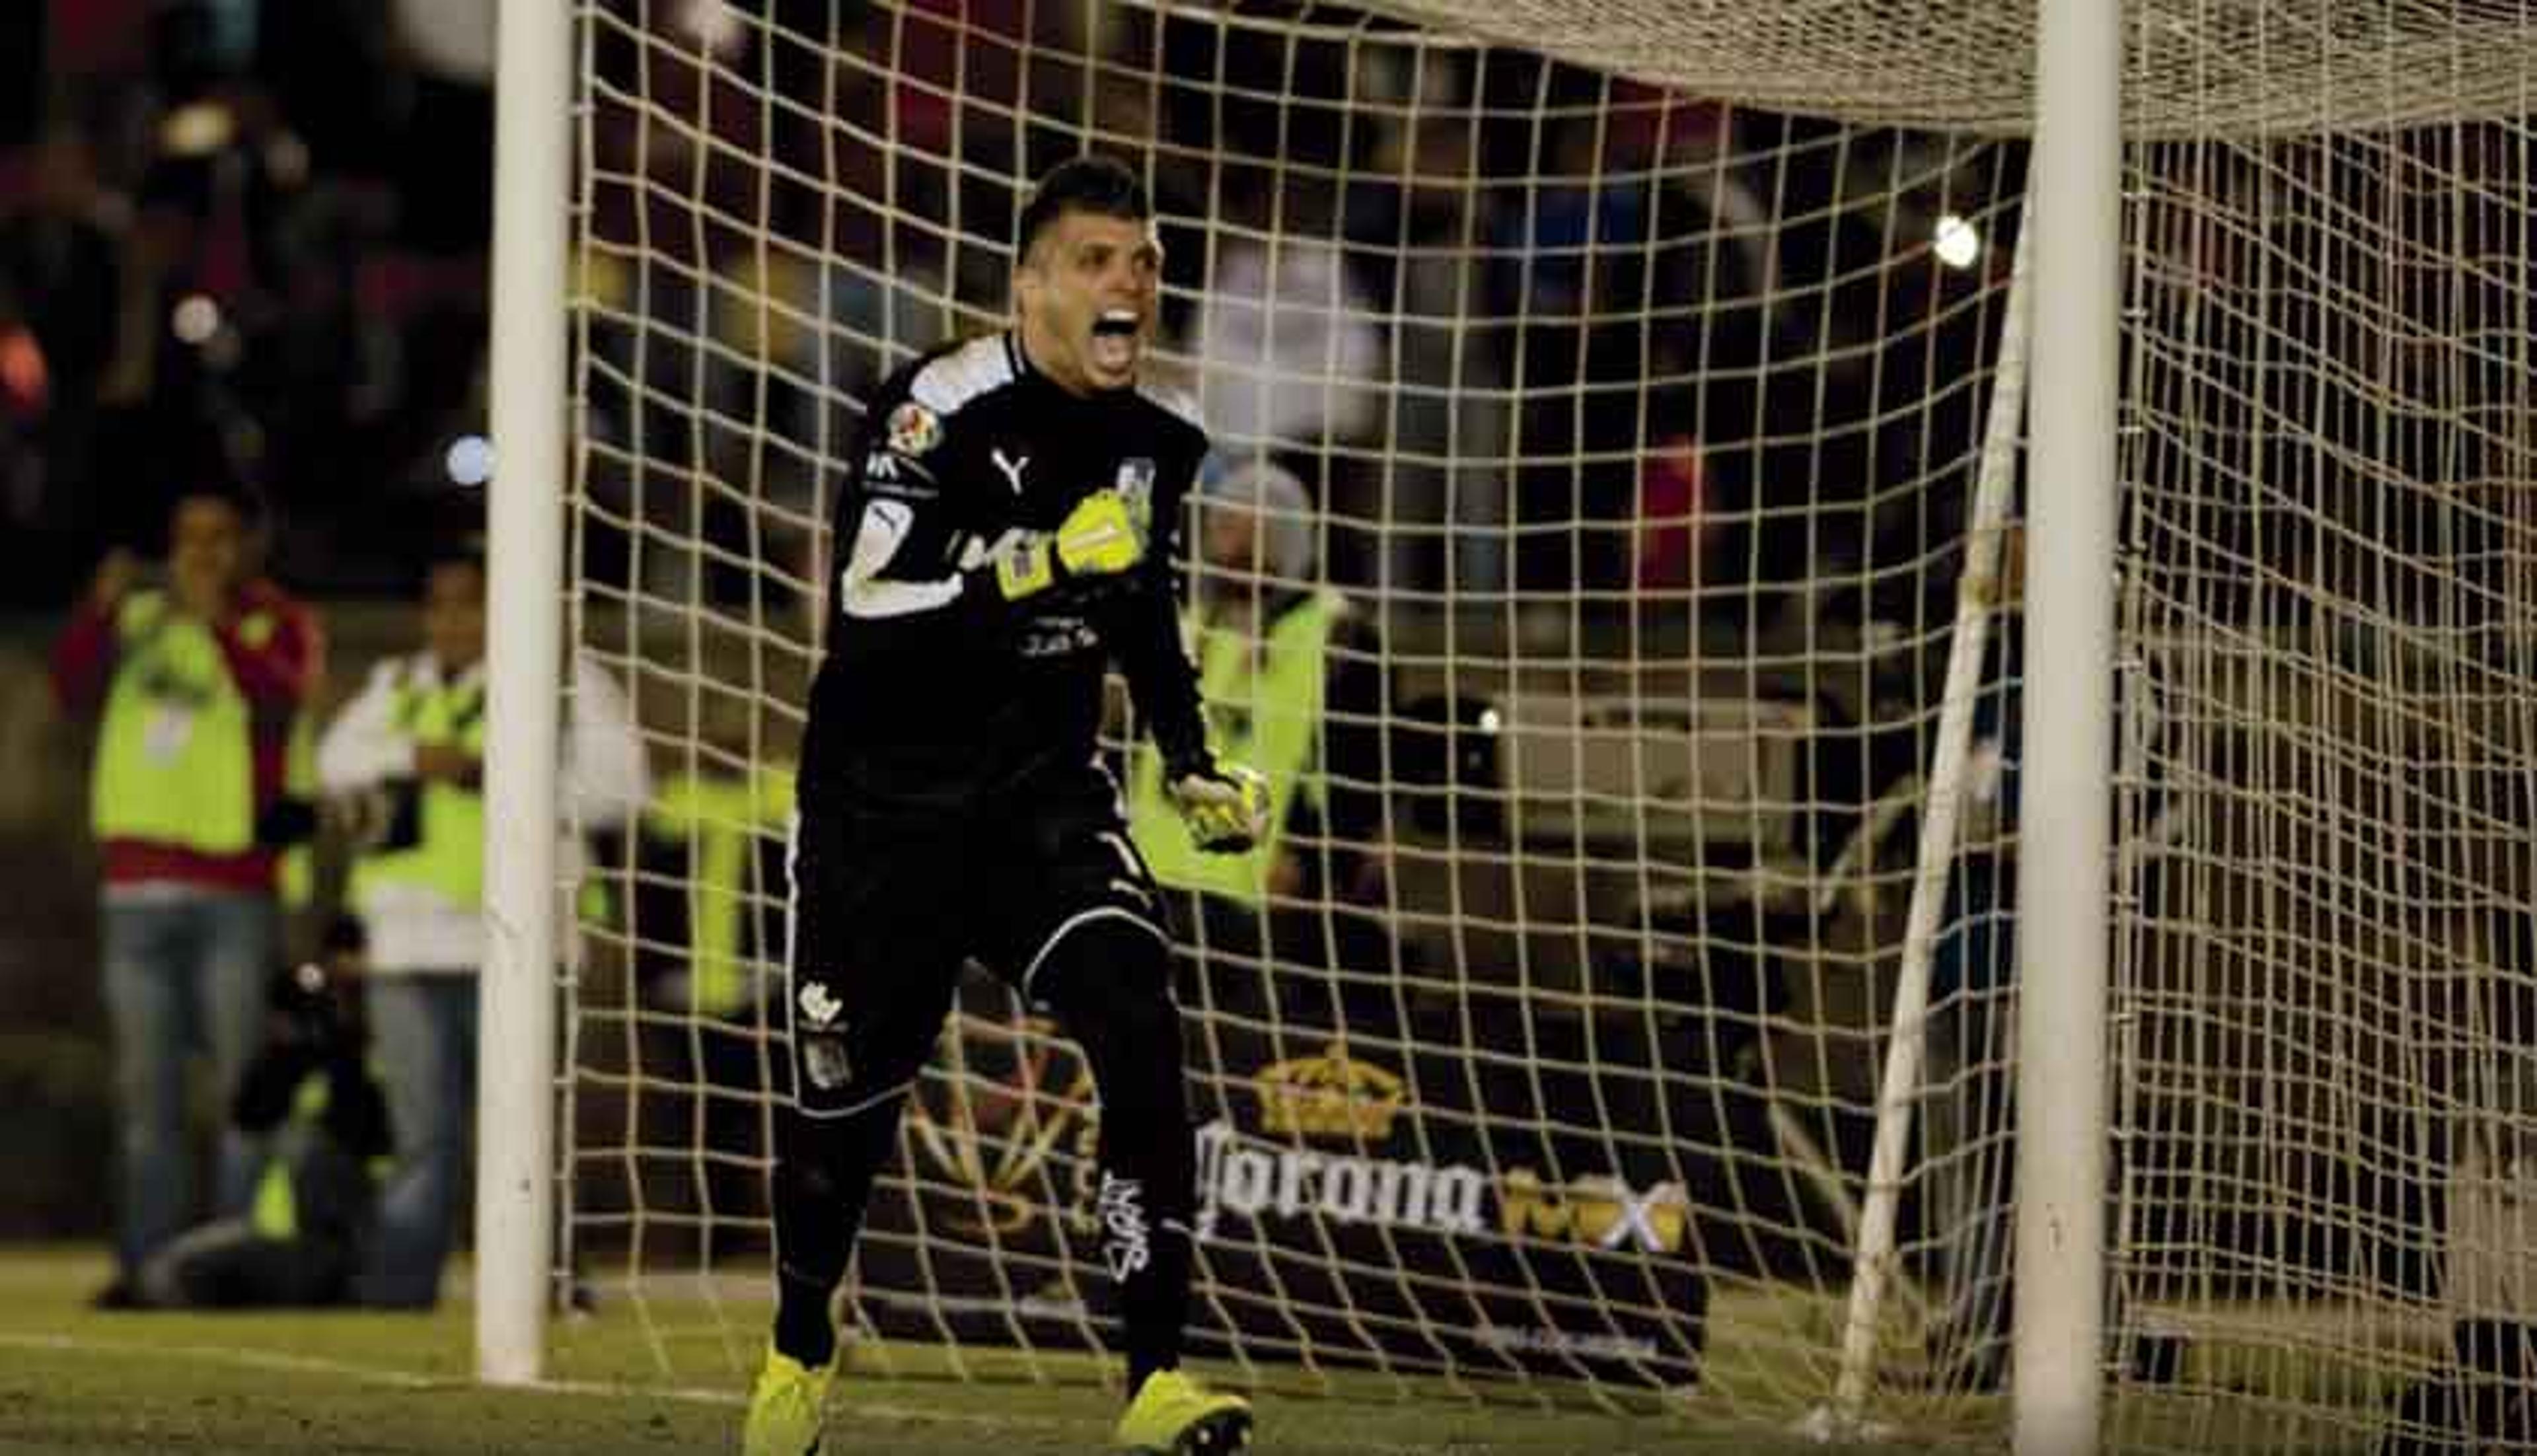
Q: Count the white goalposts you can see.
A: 2